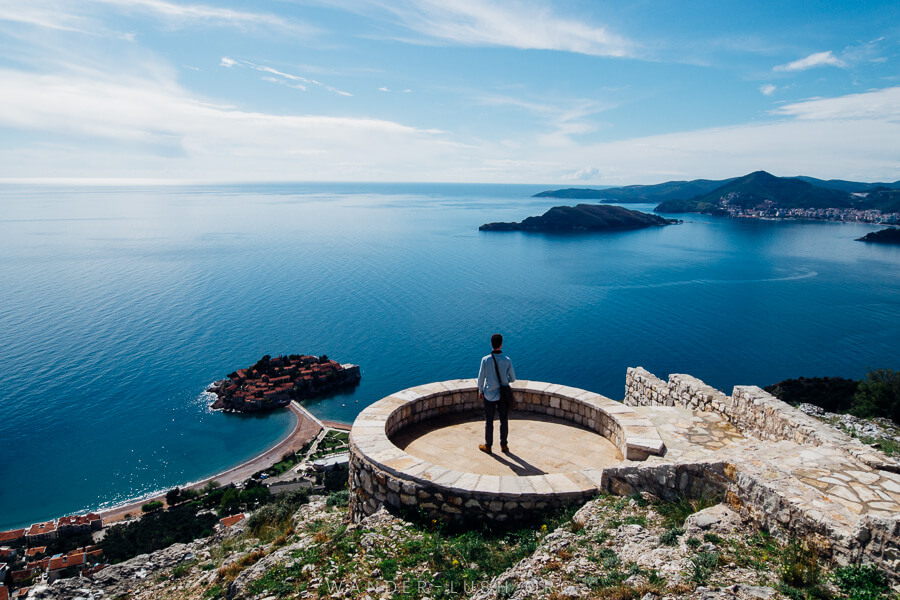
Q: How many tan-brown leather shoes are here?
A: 2